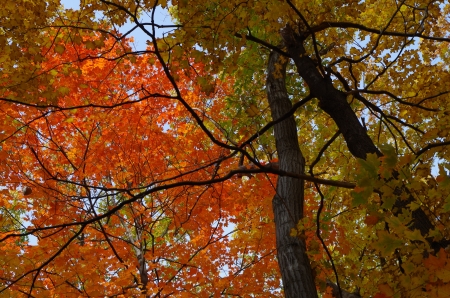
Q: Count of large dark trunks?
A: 2